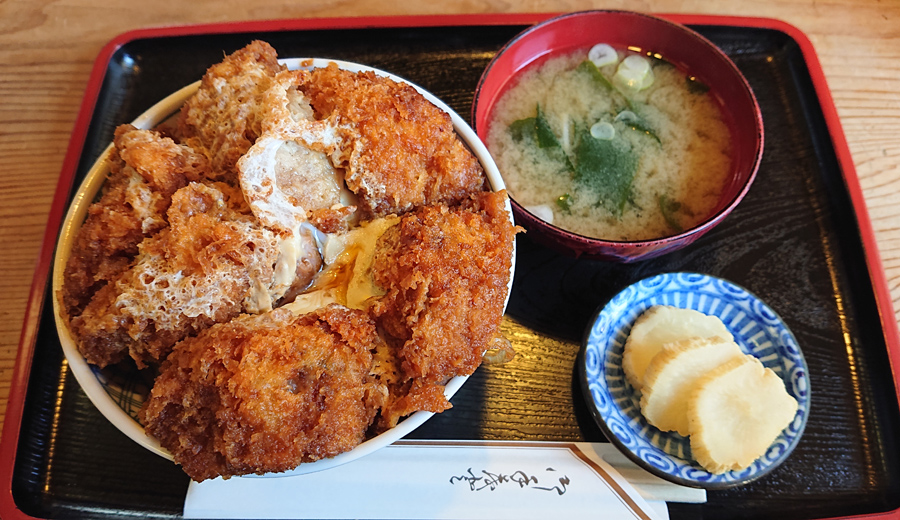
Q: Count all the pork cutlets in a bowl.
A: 6